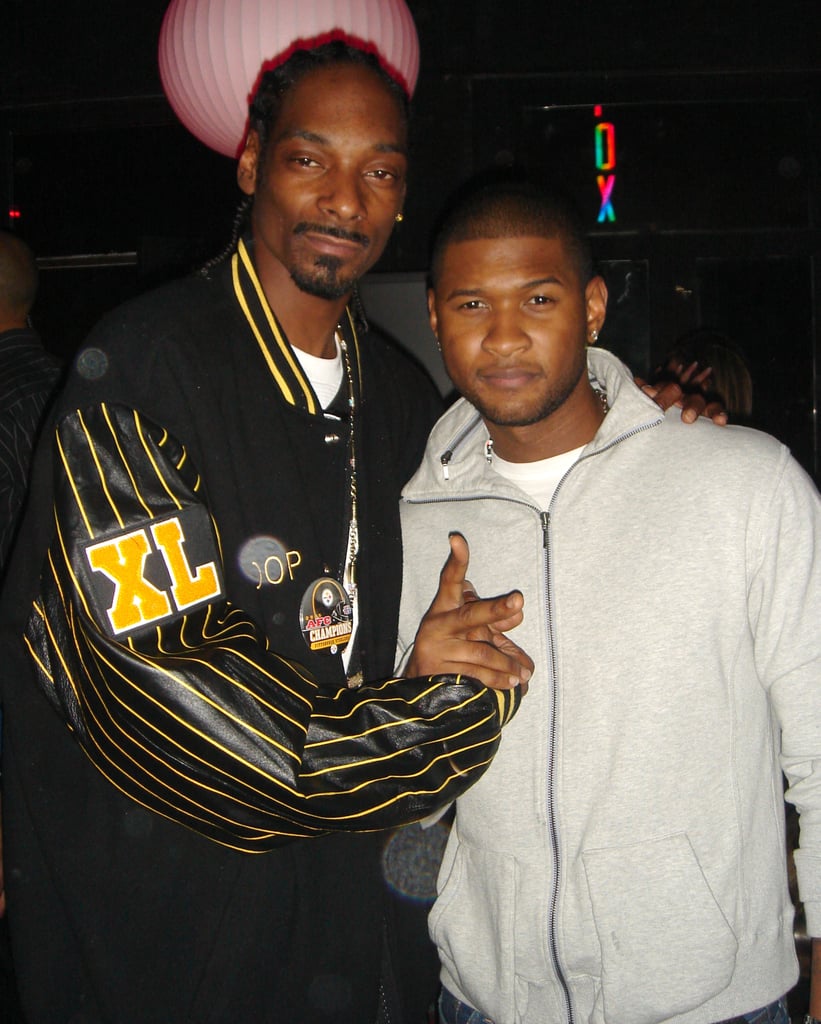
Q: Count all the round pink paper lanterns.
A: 1